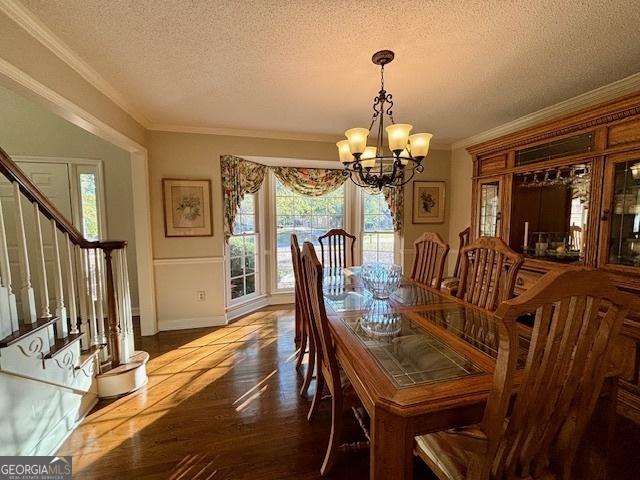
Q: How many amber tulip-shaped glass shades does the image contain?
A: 6